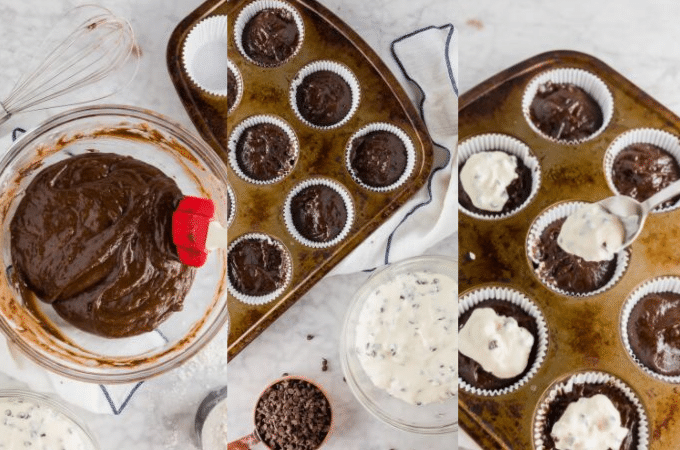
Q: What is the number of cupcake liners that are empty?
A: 1